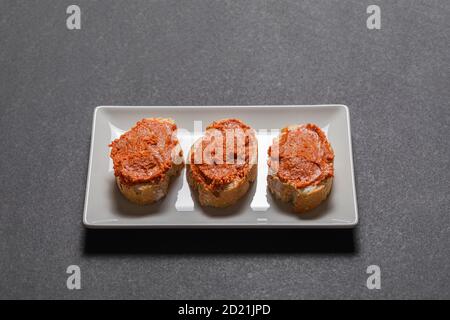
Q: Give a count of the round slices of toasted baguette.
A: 3